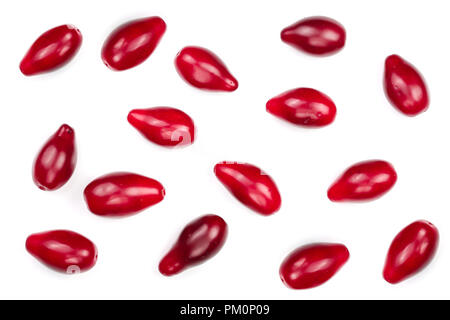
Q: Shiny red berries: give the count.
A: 15